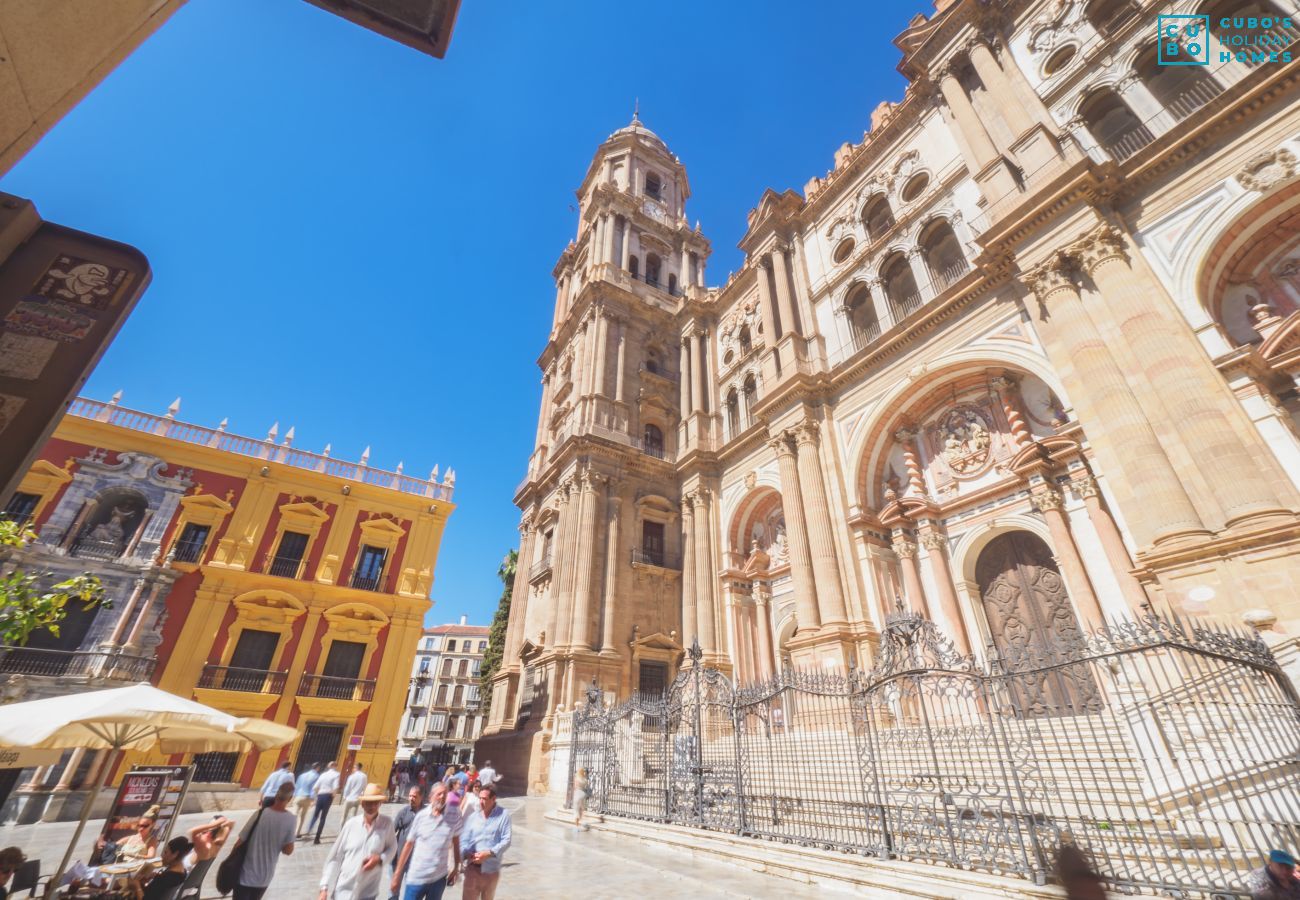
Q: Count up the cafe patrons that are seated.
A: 4